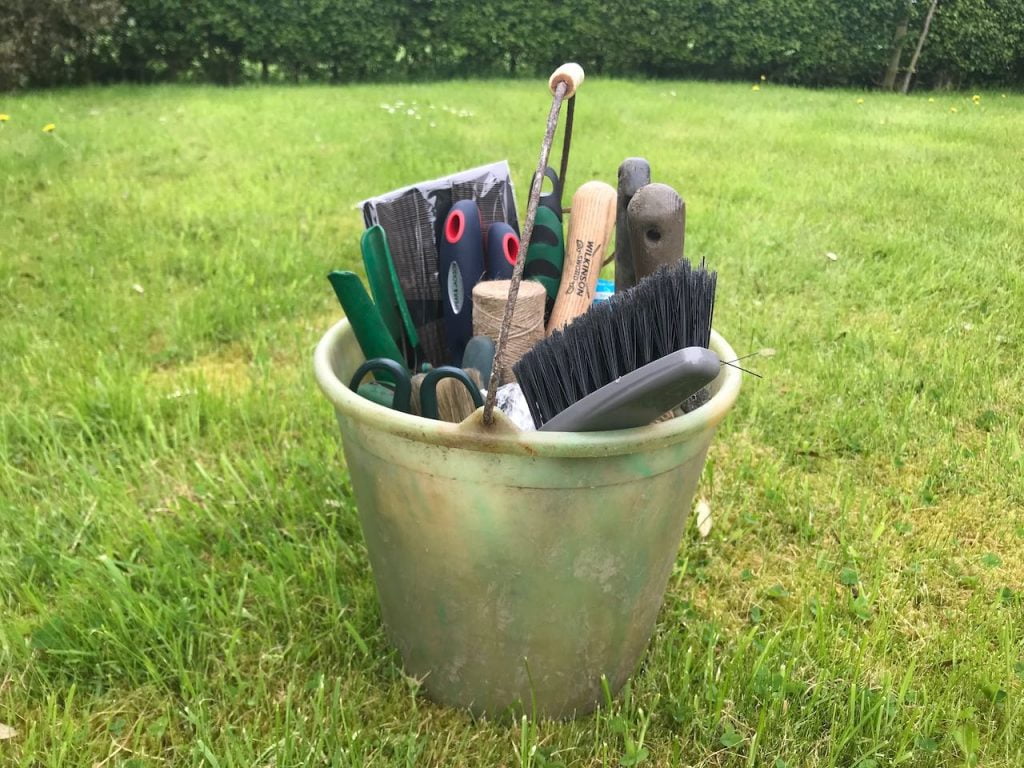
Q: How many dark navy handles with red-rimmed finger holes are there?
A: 2